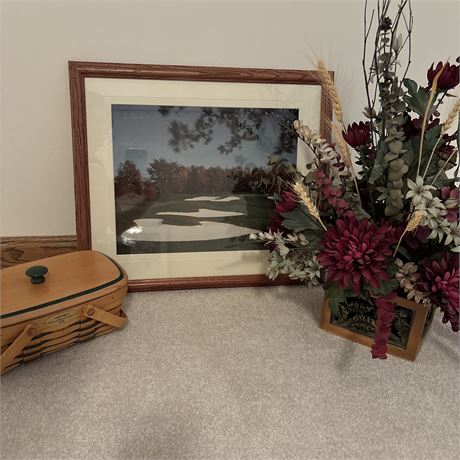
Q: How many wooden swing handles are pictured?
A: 2